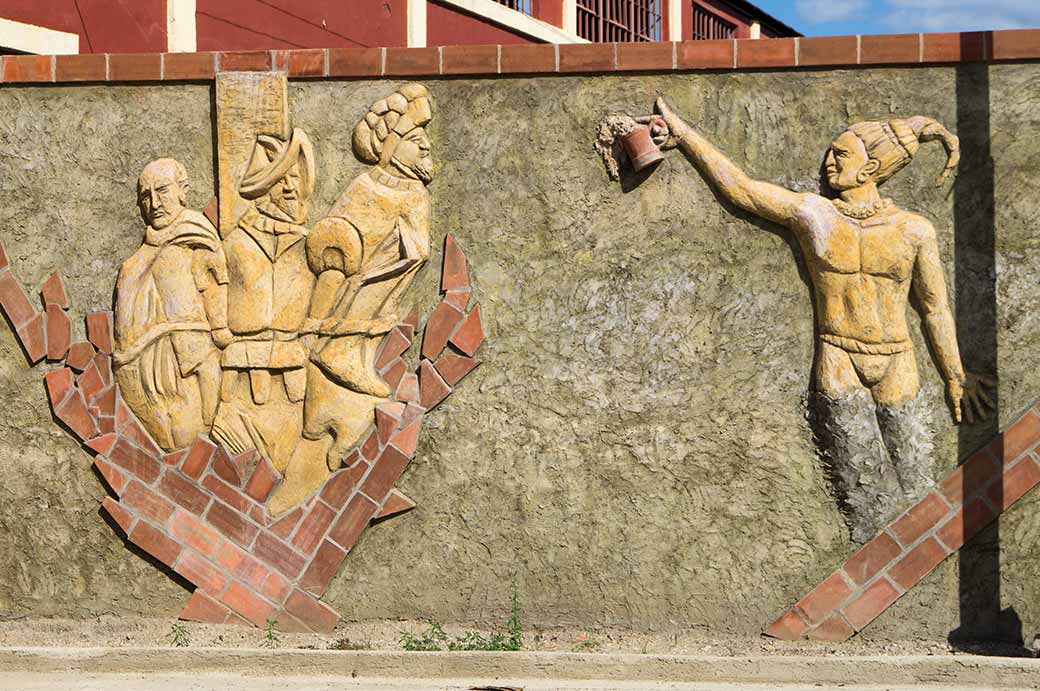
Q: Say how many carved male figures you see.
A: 4